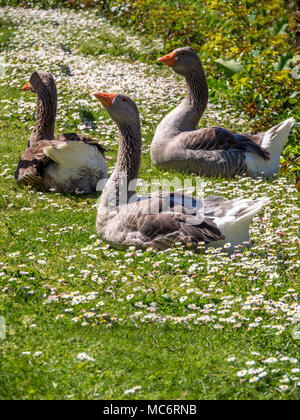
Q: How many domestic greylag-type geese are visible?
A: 3